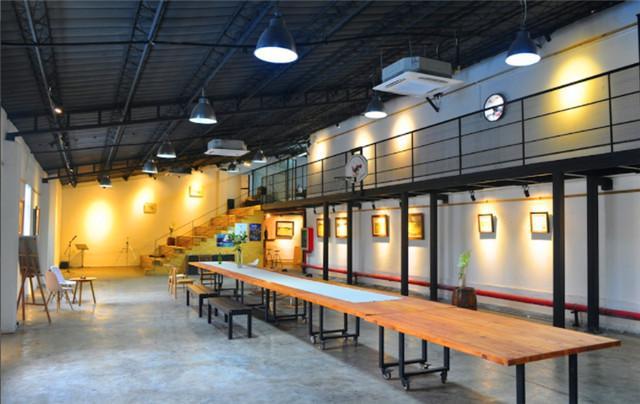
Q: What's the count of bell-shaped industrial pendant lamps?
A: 9